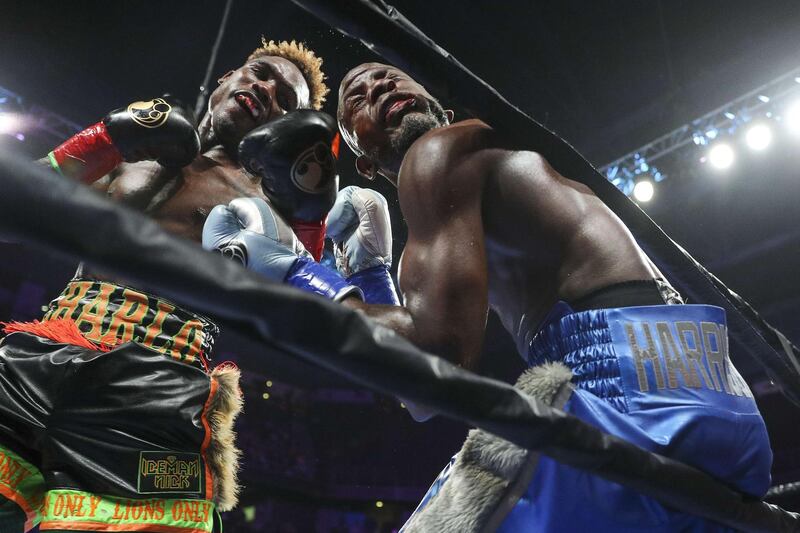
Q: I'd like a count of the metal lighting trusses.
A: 2